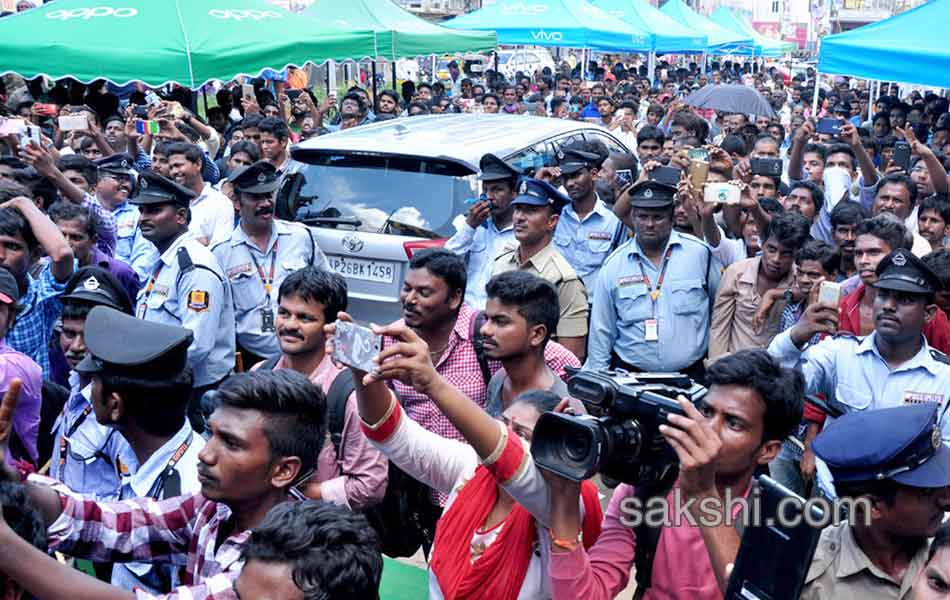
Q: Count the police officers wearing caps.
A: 11